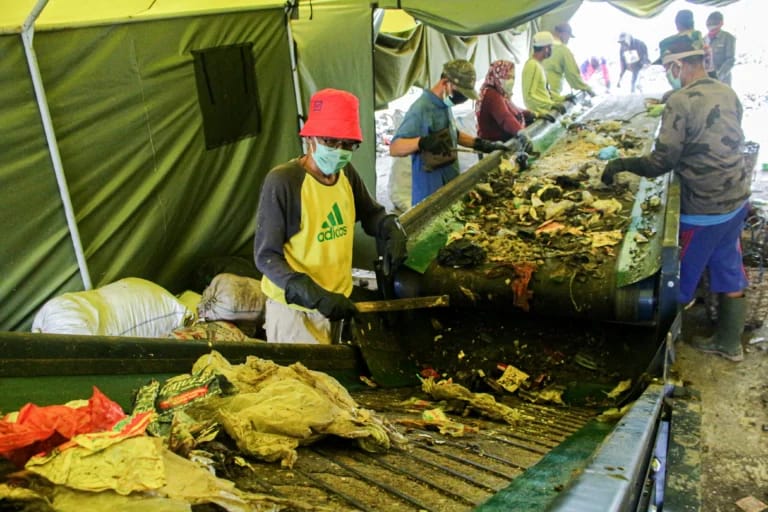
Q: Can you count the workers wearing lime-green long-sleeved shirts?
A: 2